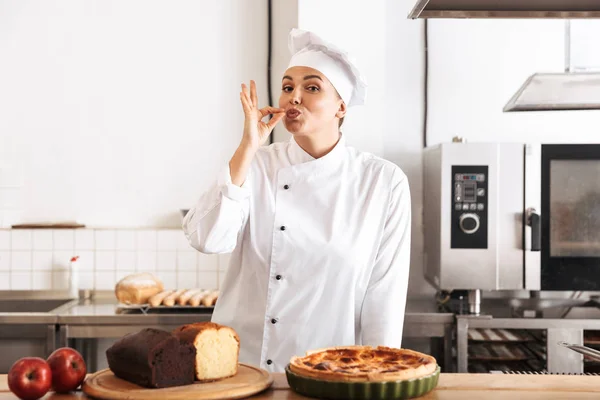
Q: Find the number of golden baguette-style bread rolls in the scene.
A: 5